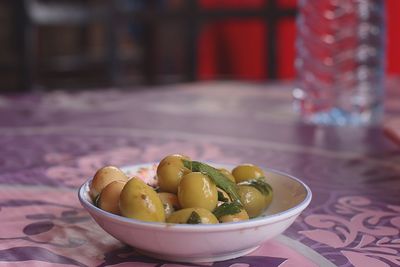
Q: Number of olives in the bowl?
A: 11